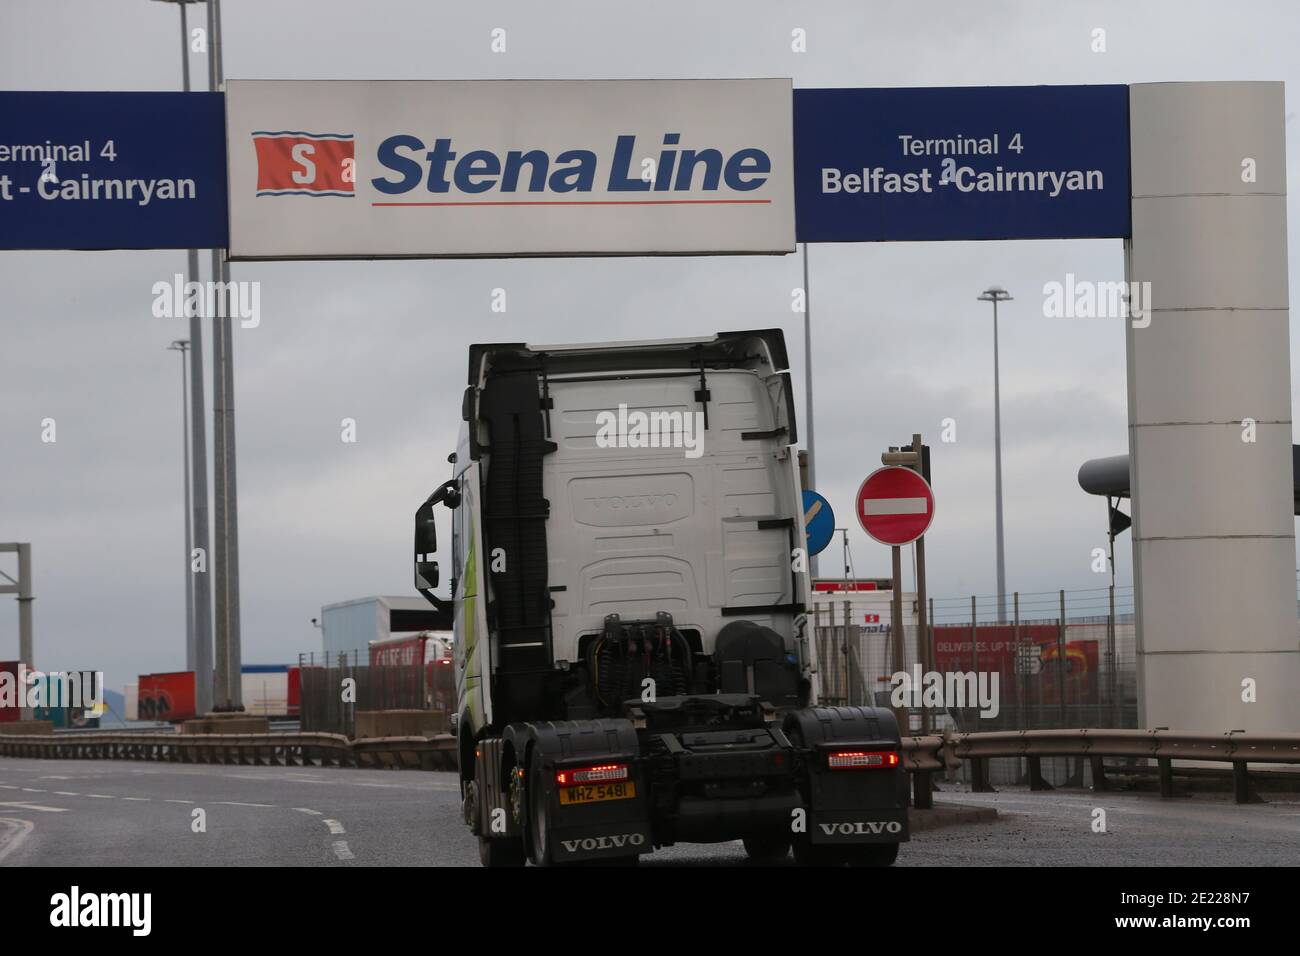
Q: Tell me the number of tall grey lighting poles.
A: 5